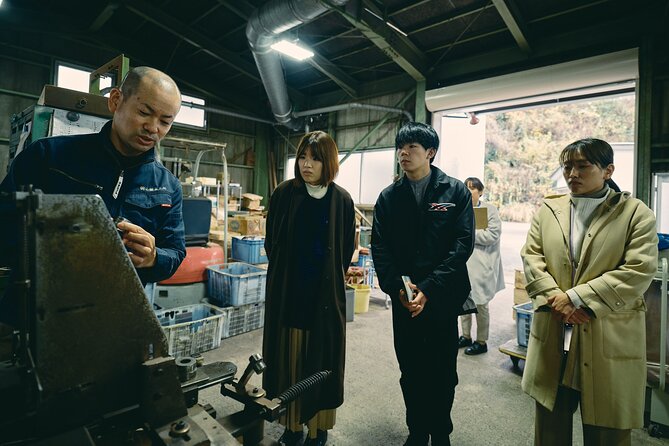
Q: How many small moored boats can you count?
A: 0